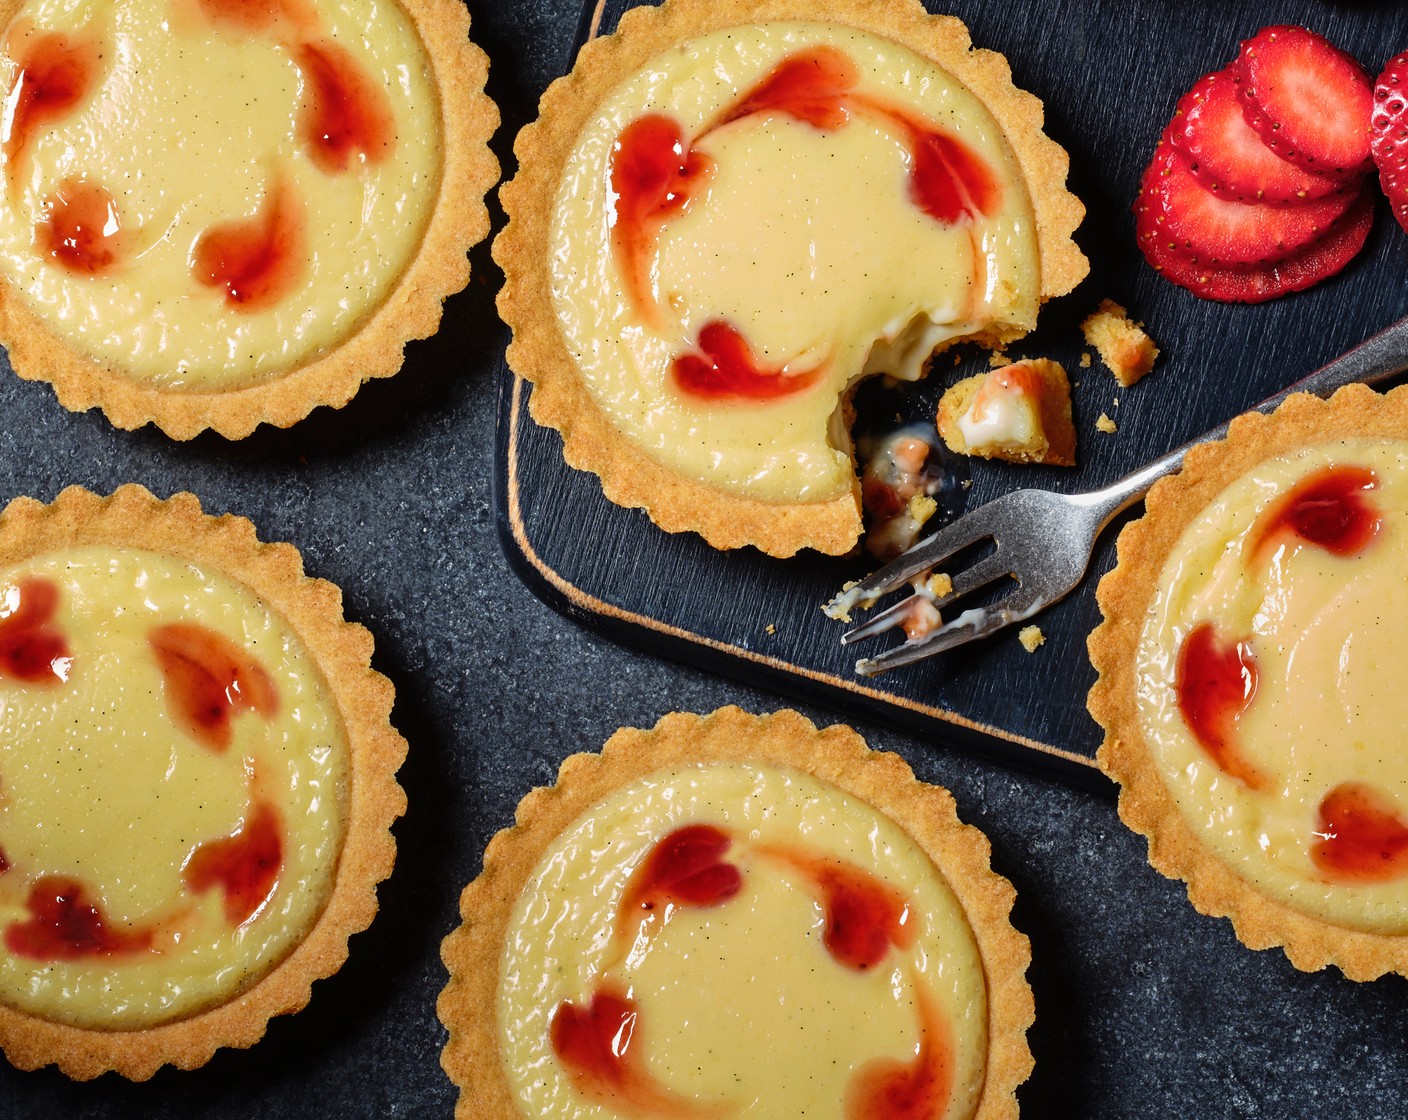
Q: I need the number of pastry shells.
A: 5